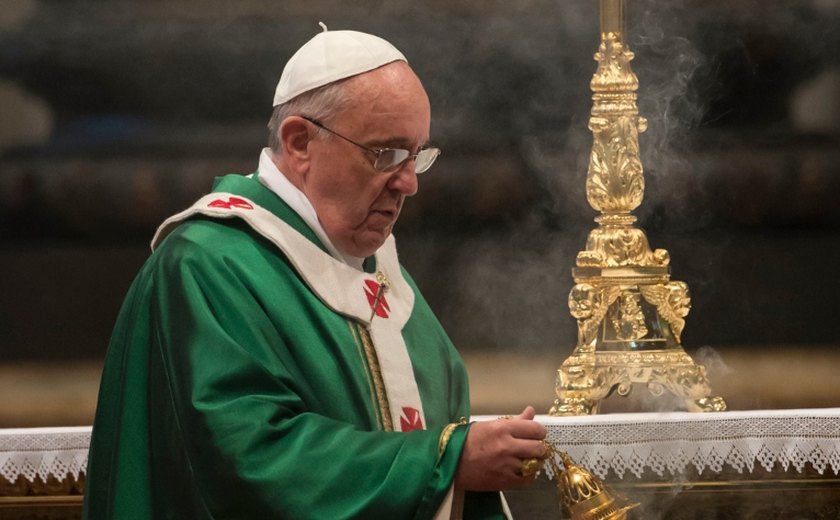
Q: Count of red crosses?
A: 3